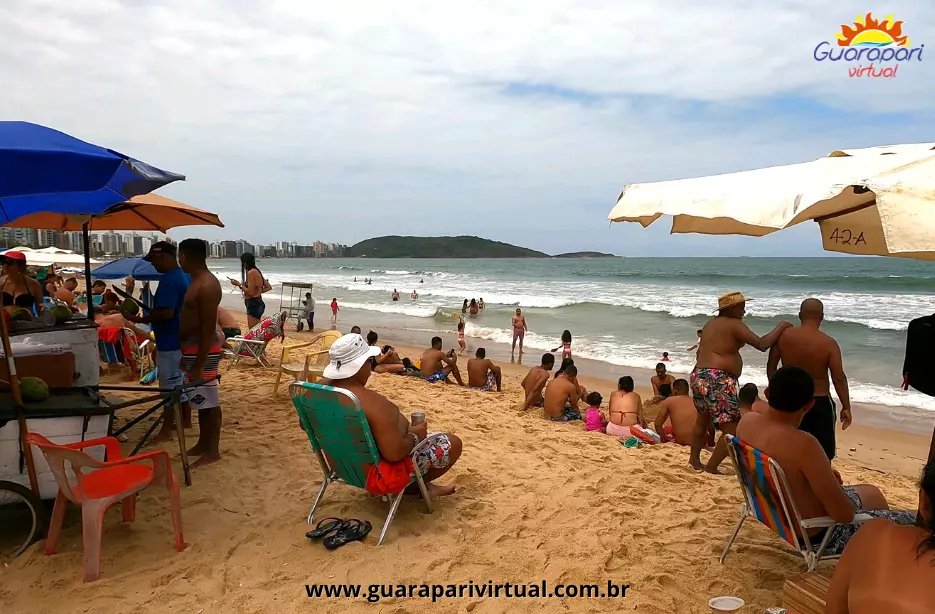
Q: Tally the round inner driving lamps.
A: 0